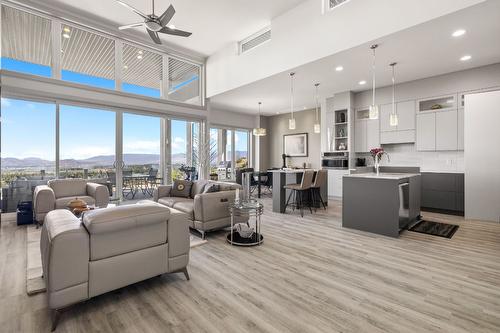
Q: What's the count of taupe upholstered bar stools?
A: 2